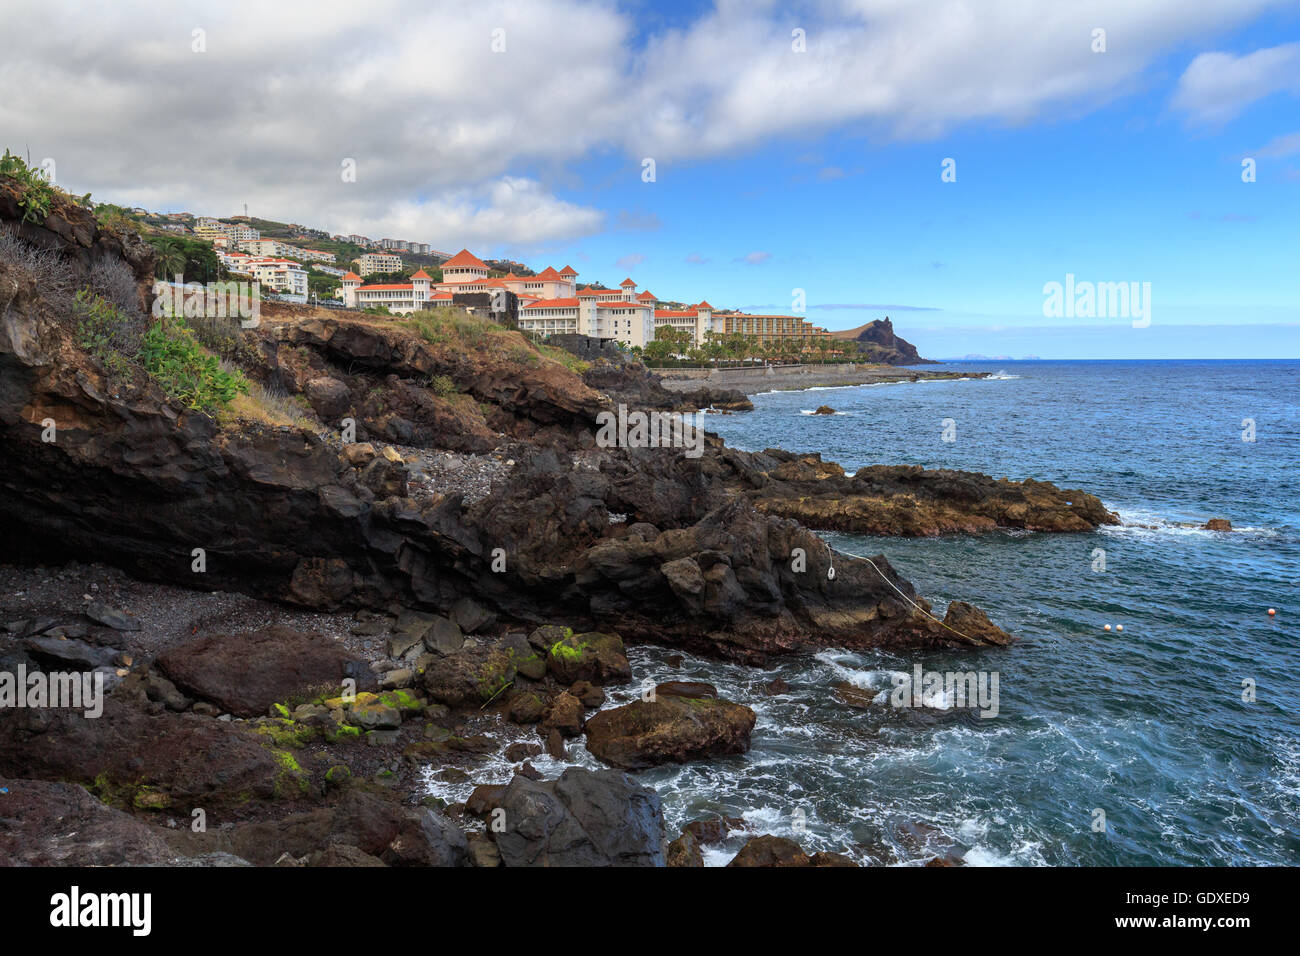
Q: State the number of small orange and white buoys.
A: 3